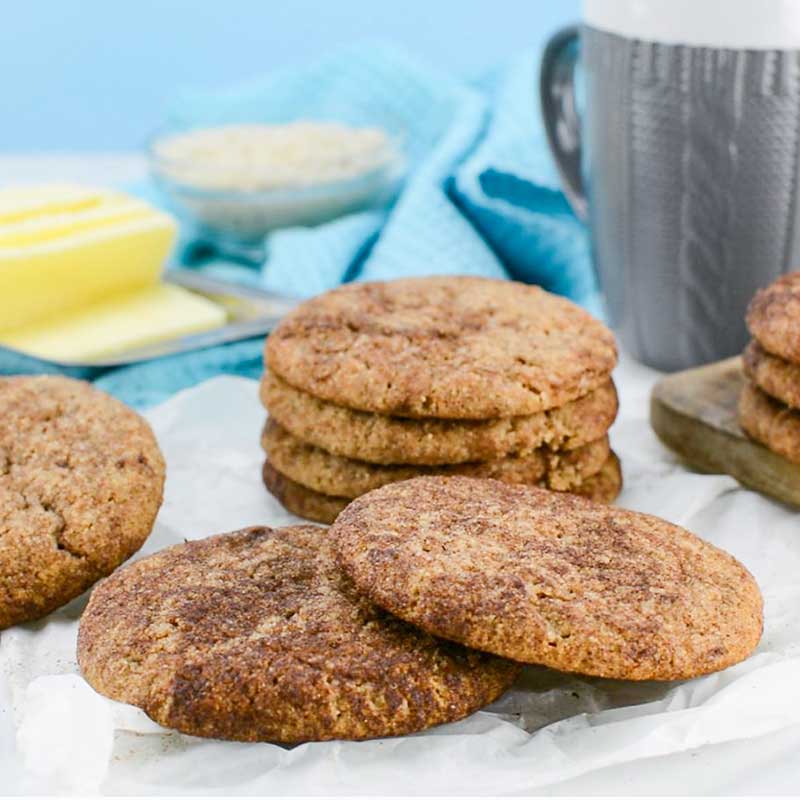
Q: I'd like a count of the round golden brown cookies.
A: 10